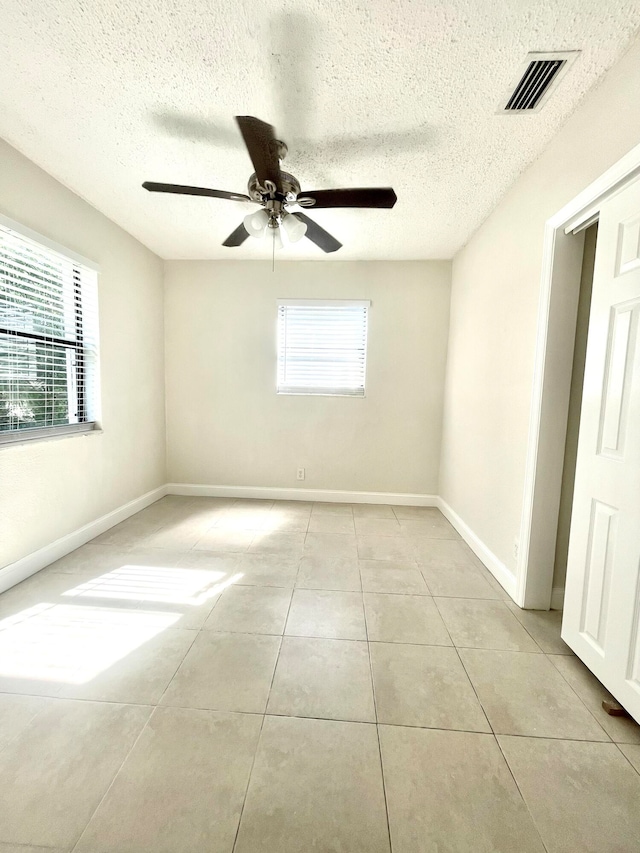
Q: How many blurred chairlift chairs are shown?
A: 0